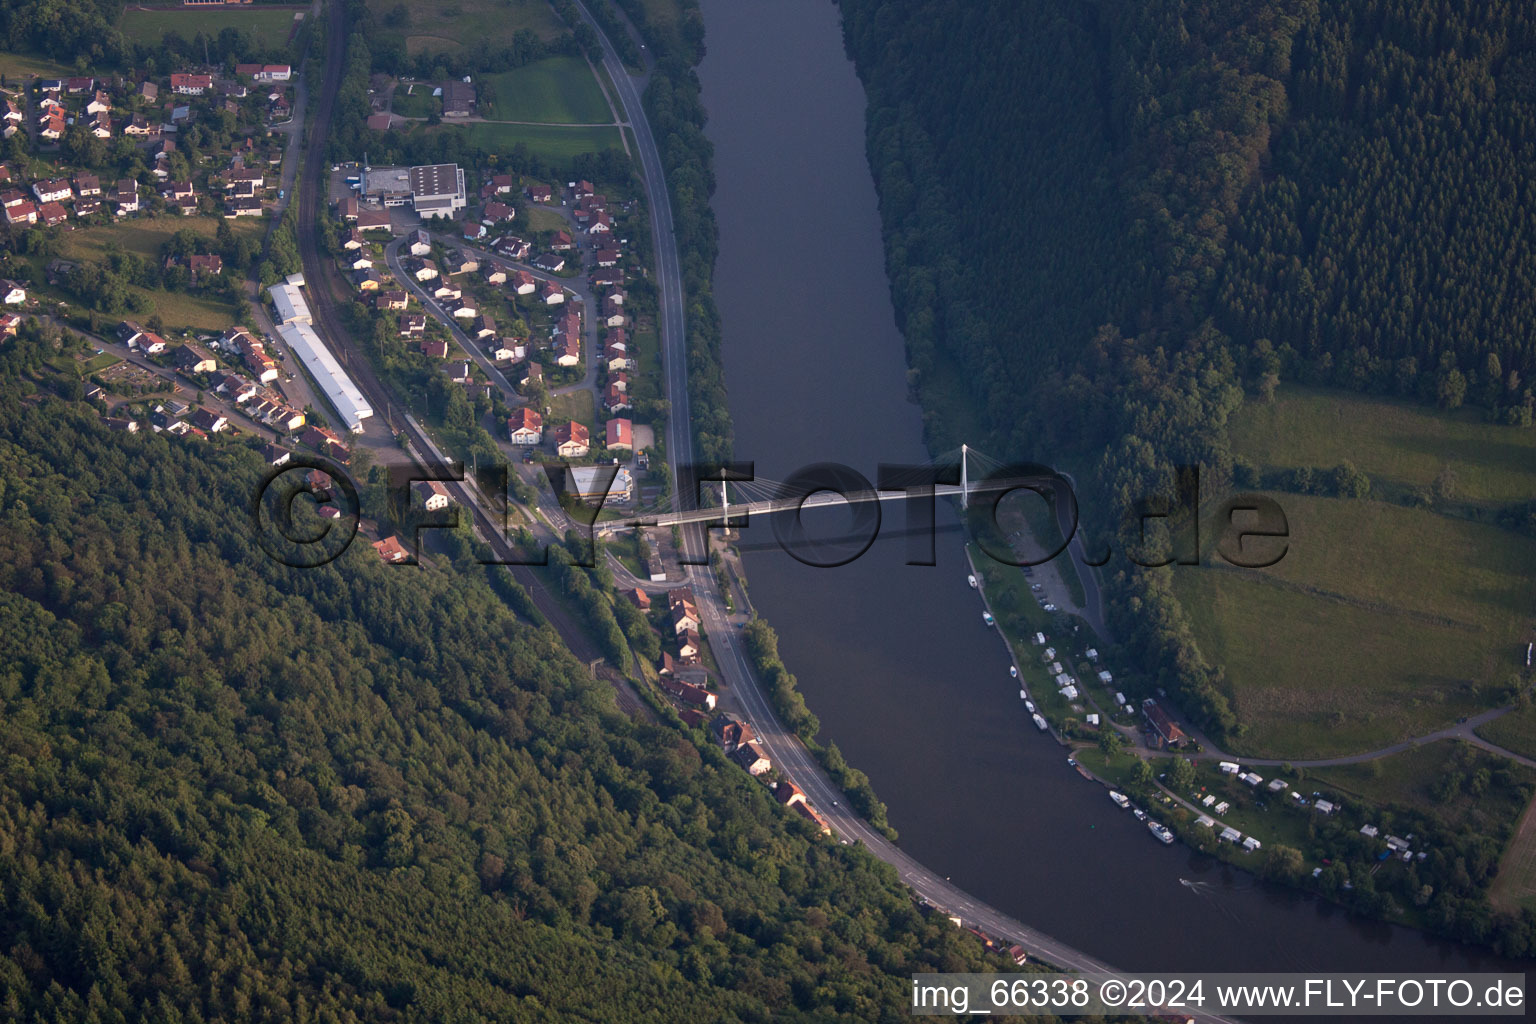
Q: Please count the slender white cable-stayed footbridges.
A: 1